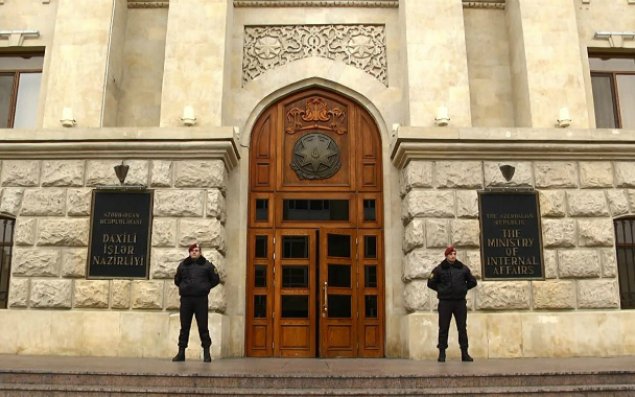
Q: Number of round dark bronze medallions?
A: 1